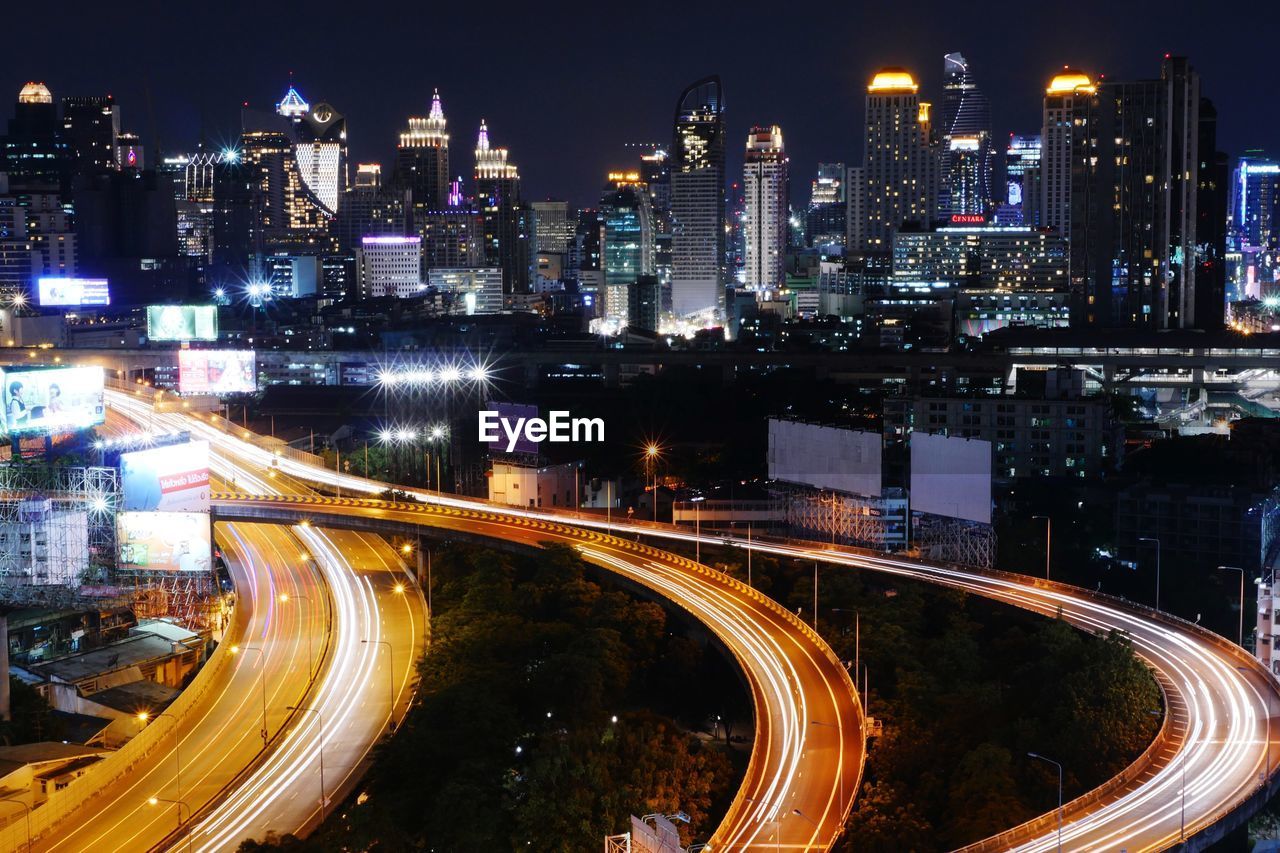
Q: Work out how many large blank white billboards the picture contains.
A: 2